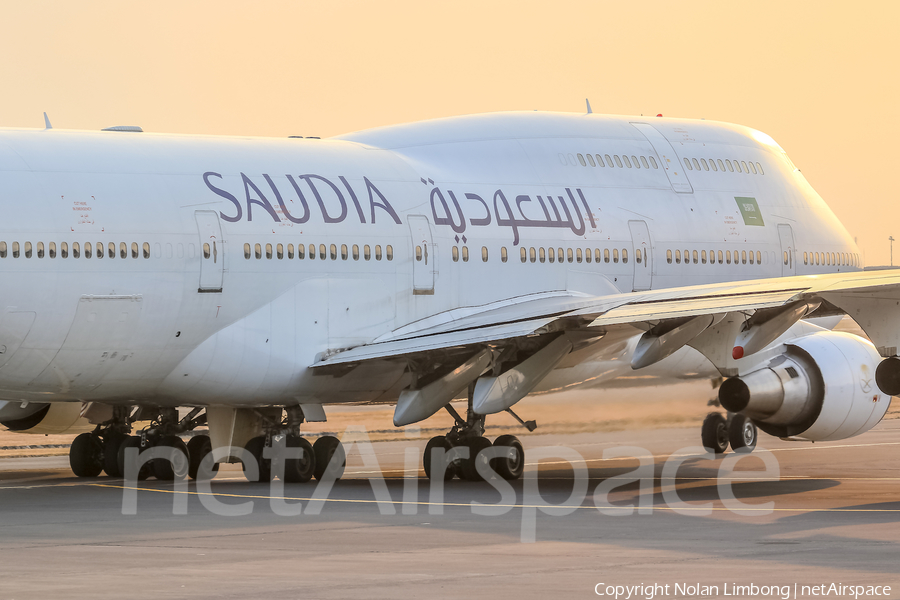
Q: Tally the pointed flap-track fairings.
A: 4